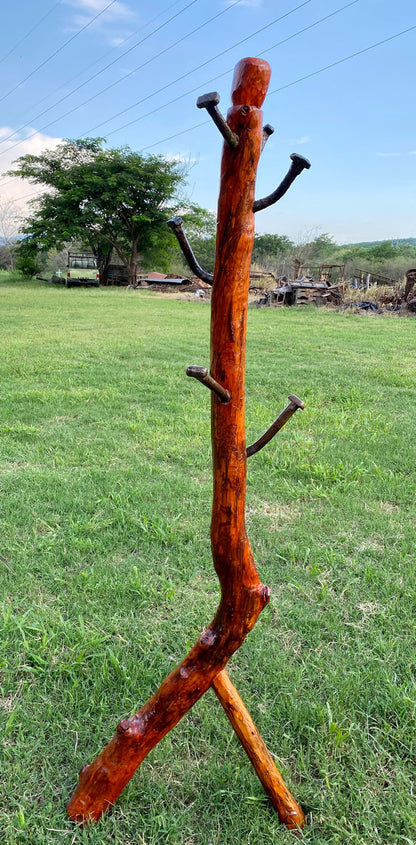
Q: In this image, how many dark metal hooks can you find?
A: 6